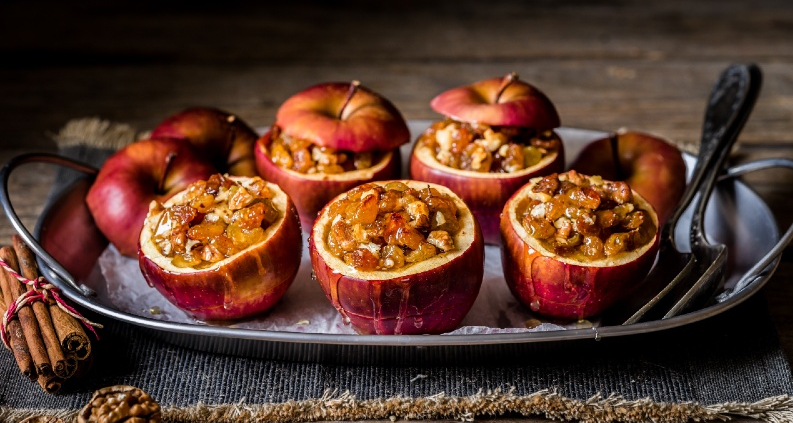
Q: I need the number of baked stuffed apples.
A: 5